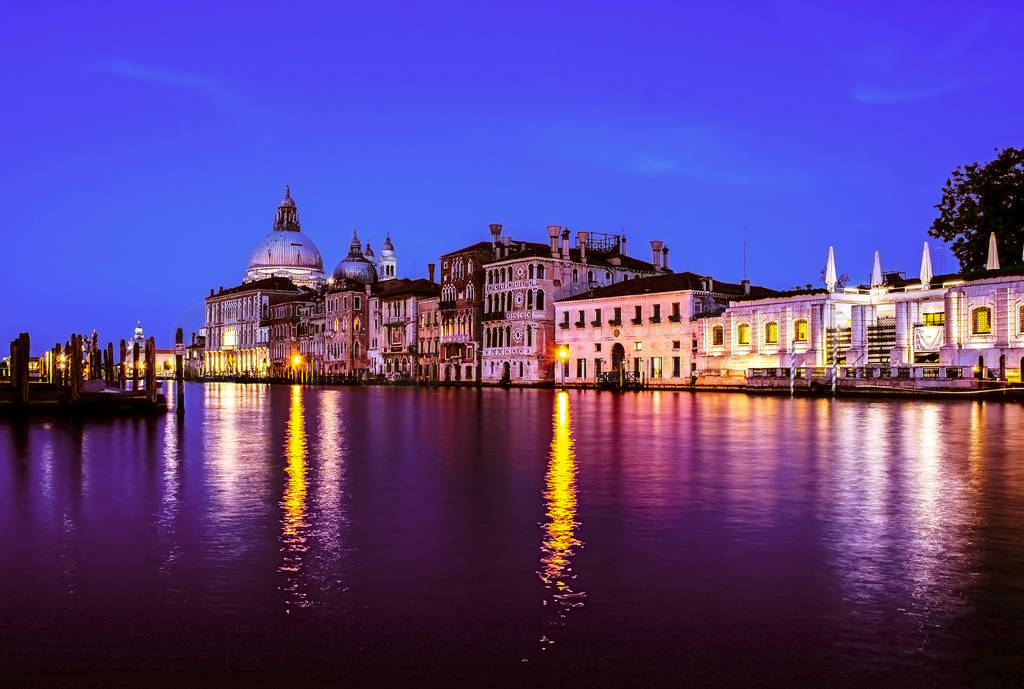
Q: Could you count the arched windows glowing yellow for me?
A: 4